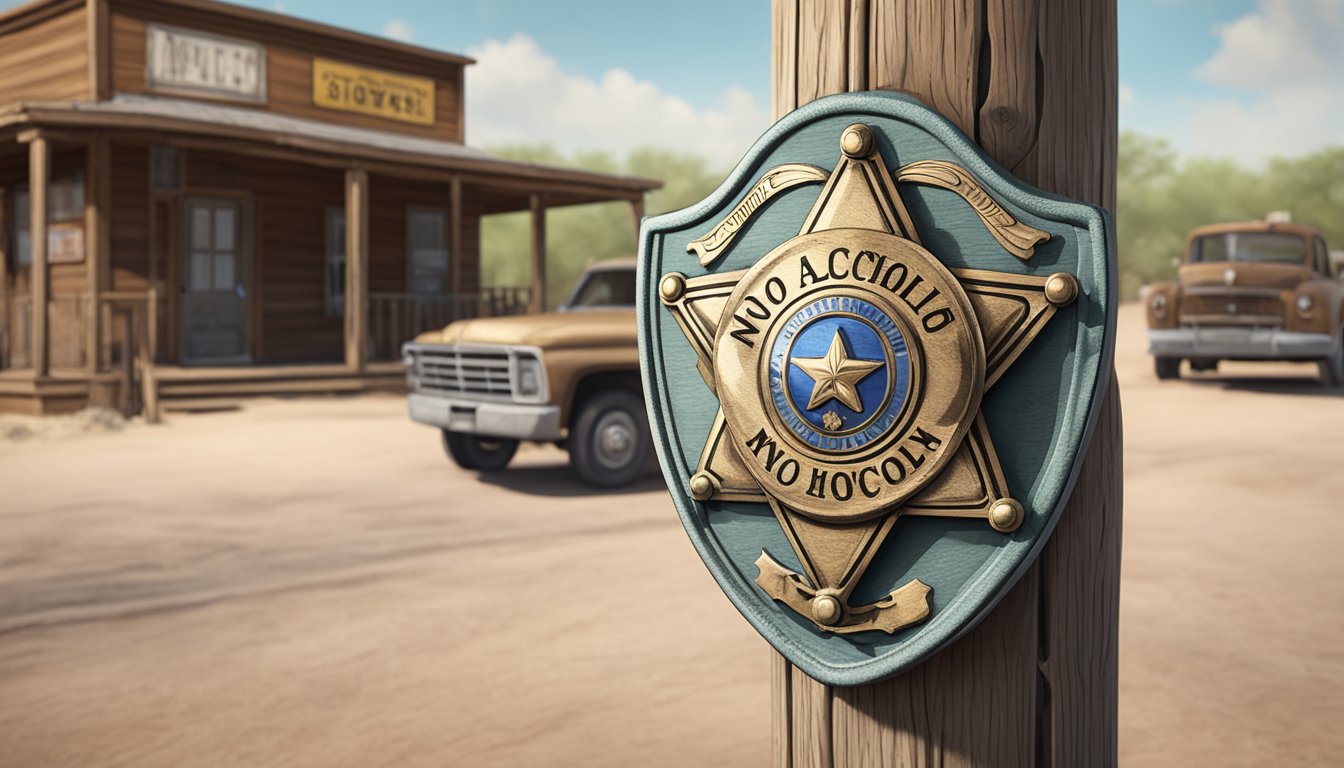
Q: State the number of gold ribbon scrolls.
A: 3